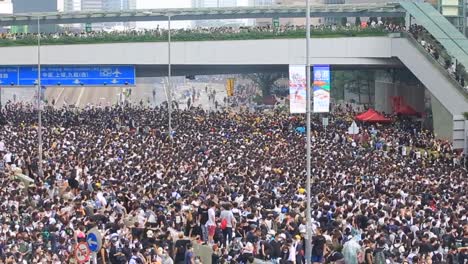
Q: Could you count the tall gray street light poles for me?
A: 3